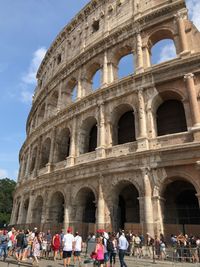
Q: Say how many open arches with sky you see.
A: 4